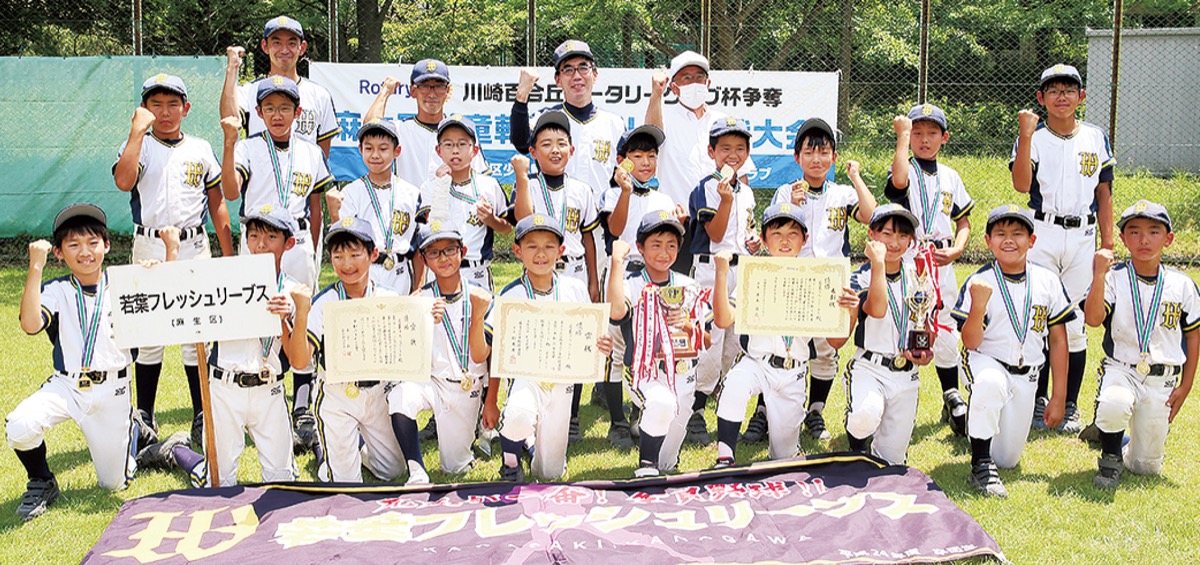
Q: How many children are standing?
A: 10